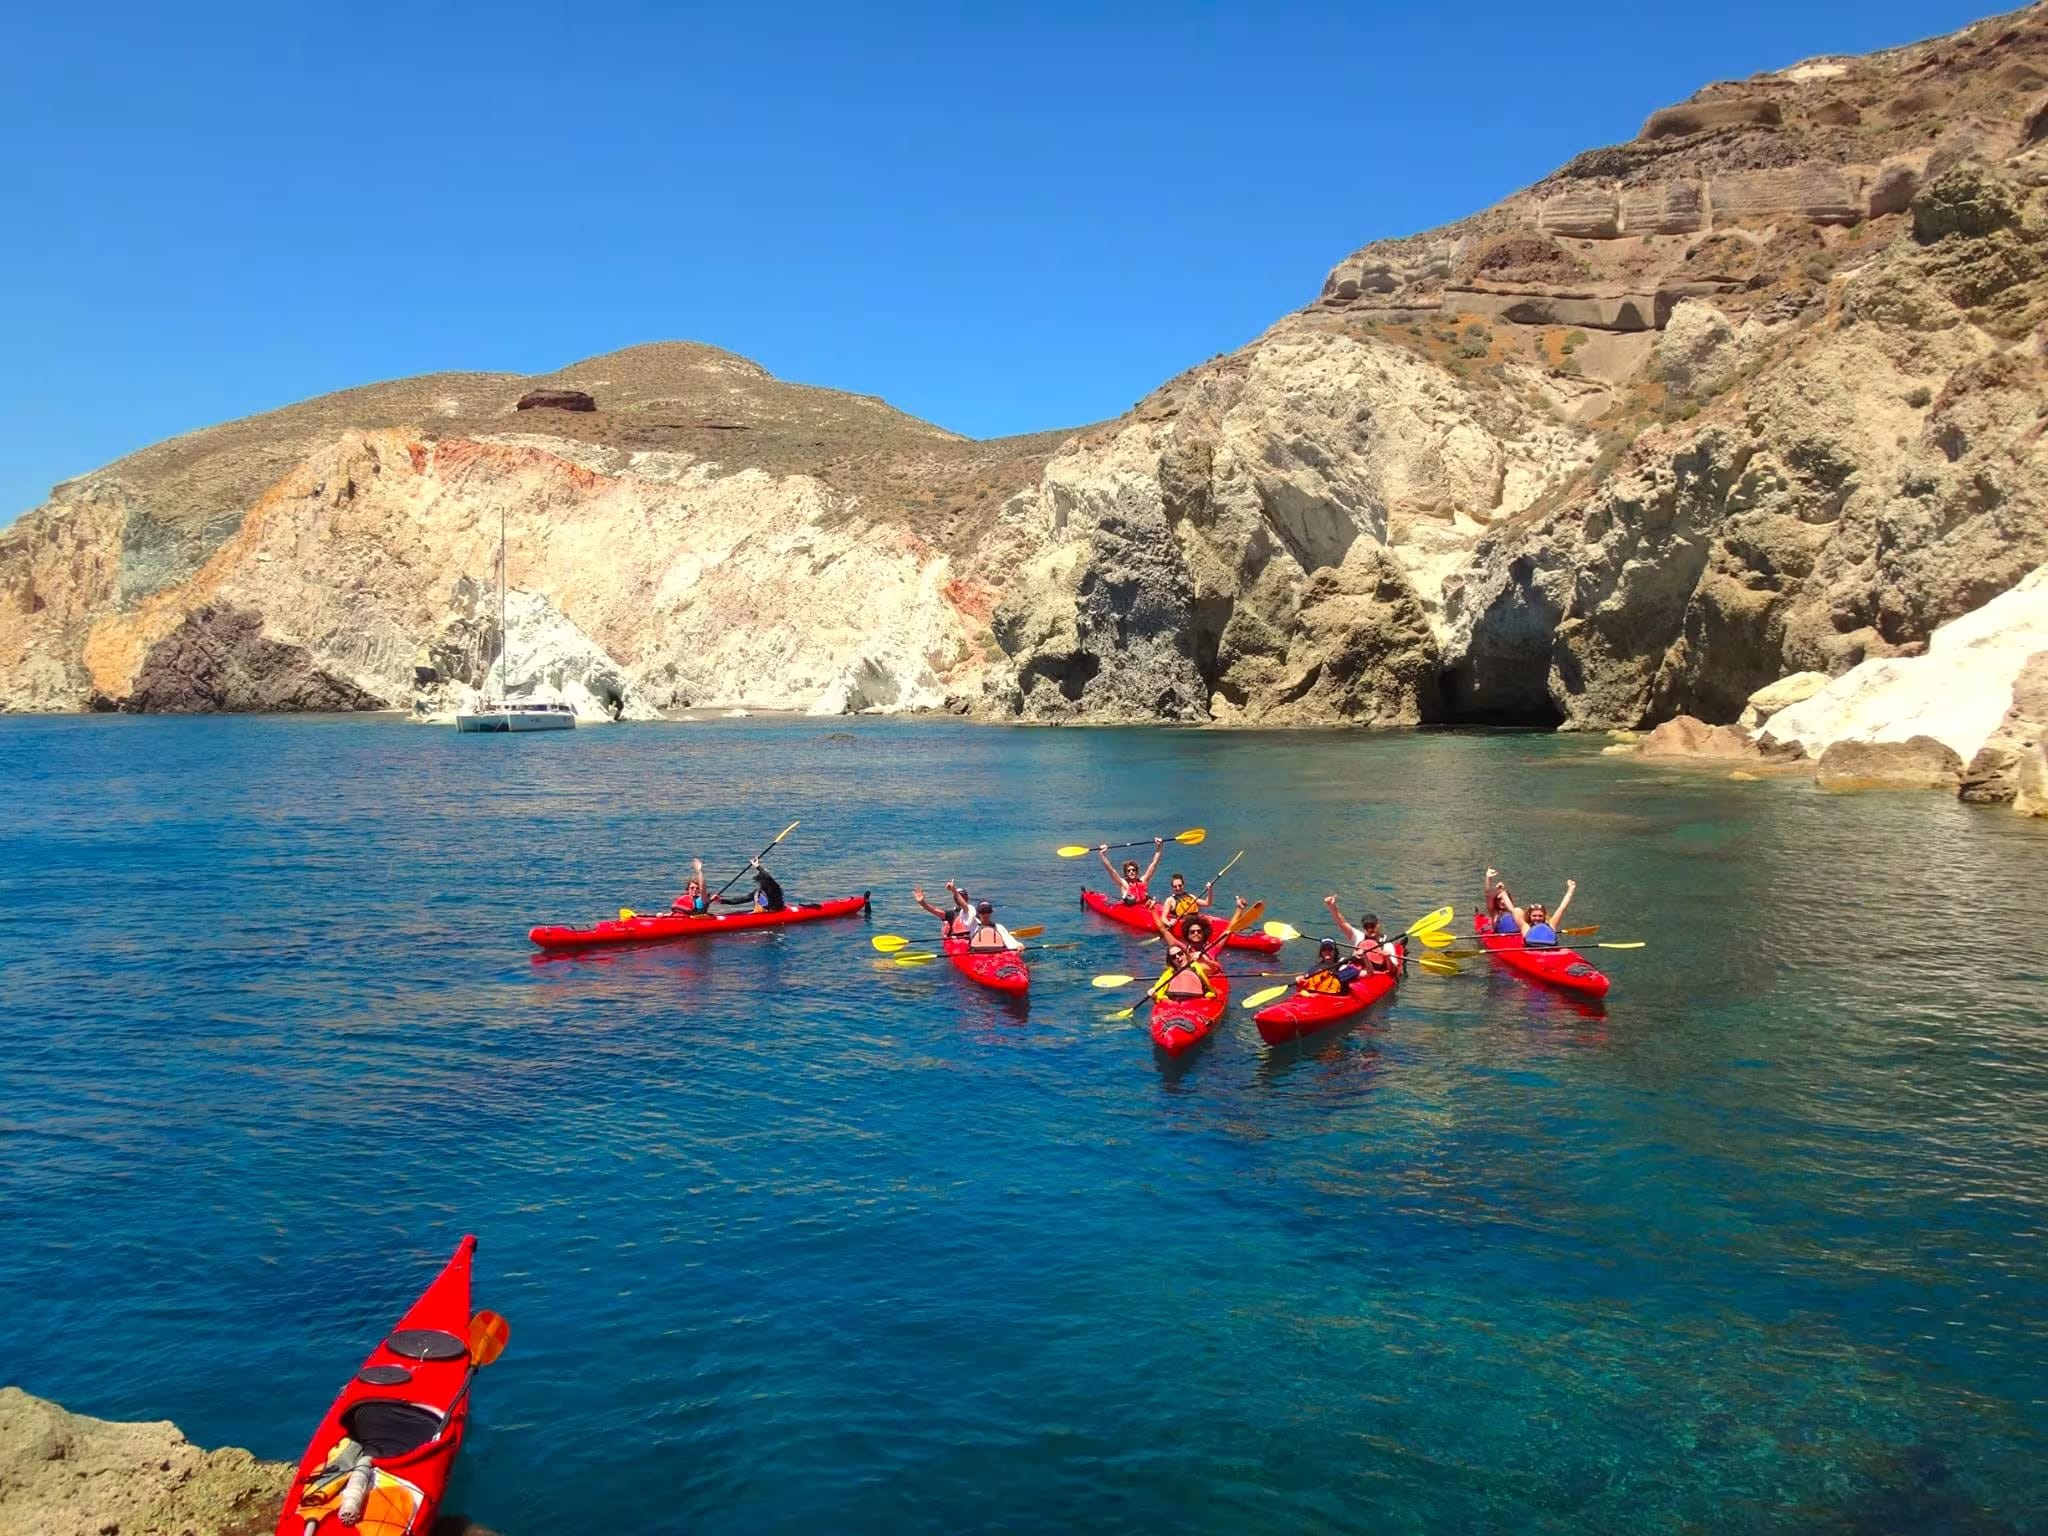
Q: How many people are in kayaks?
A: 12